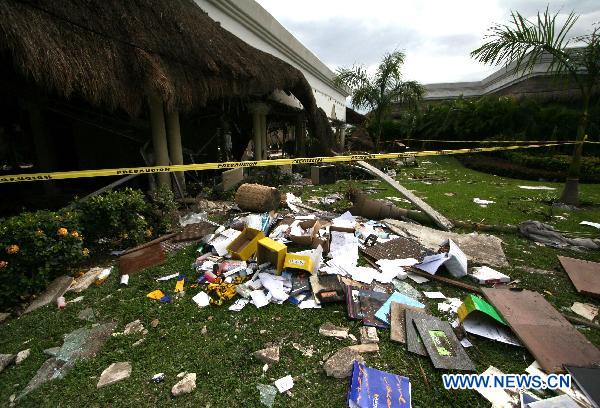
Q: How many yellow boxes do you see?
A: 3